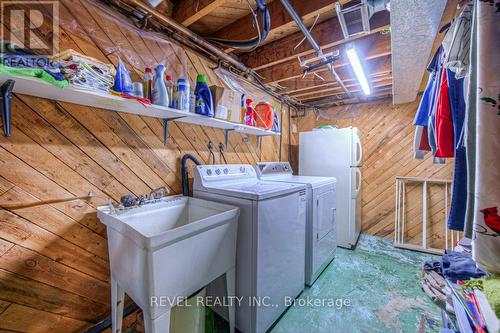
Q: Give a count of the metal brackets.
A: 4